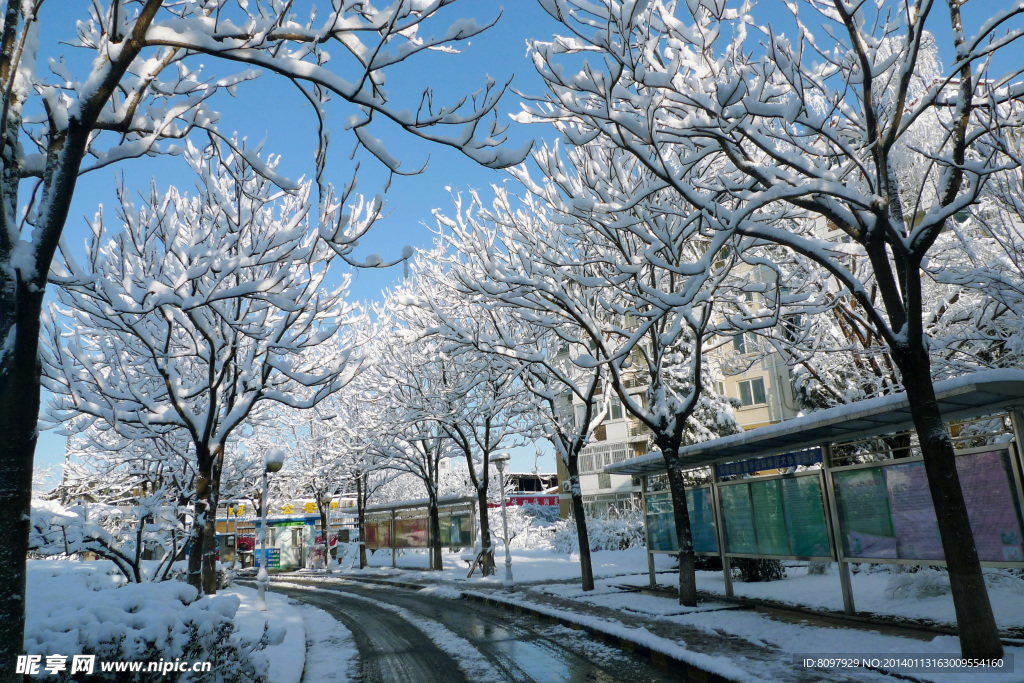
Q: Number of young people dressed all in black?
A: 0